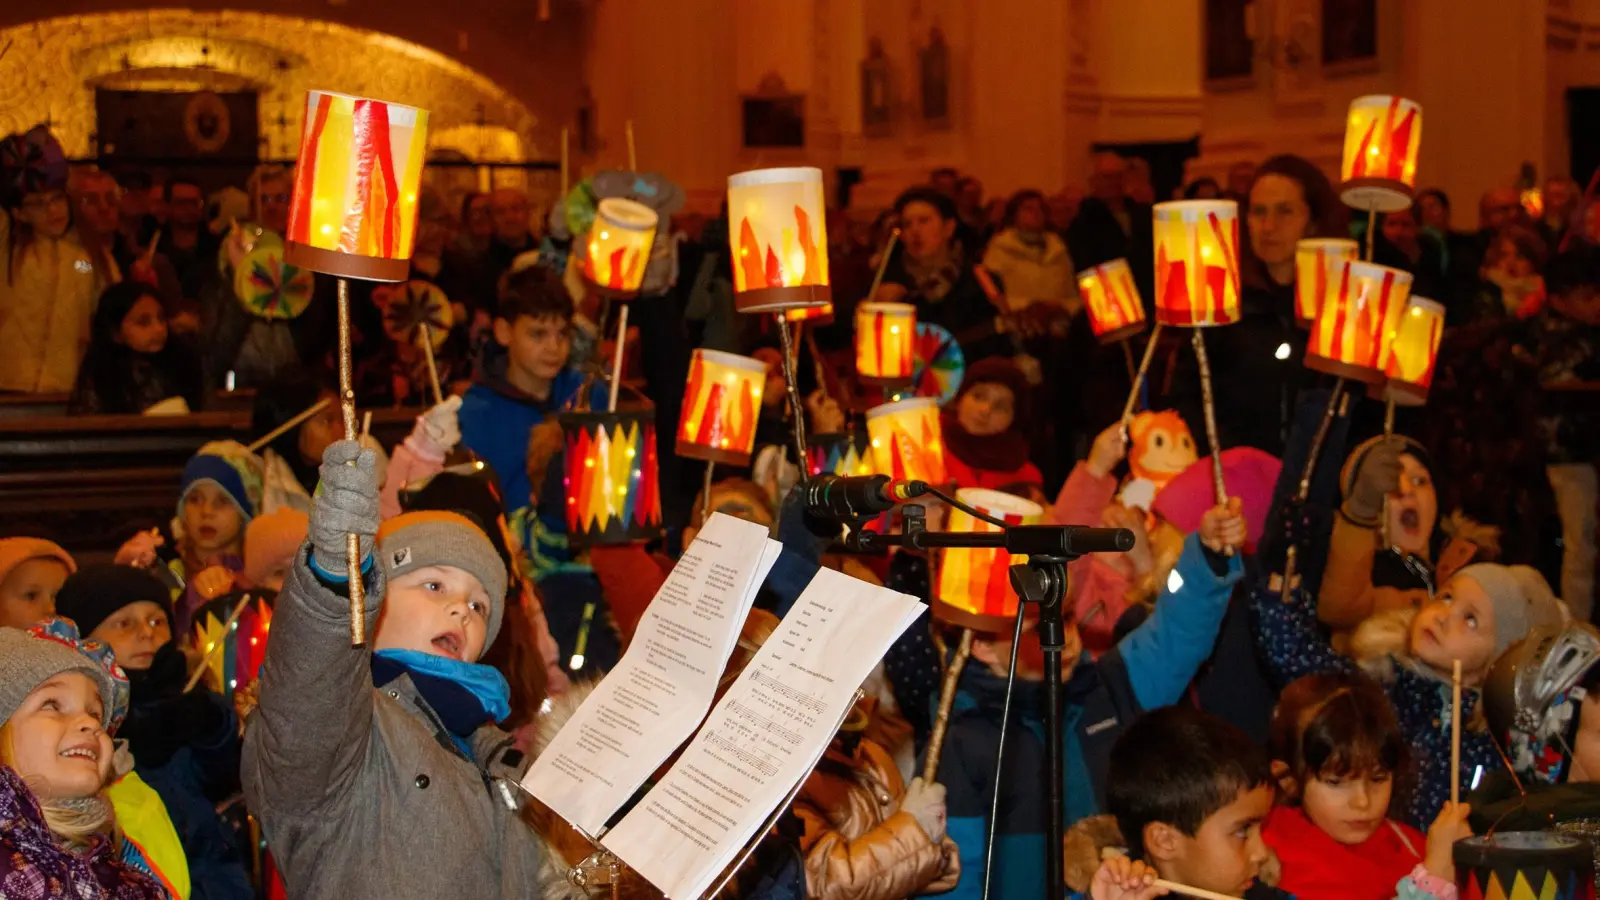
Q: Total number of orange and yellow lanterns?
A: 14